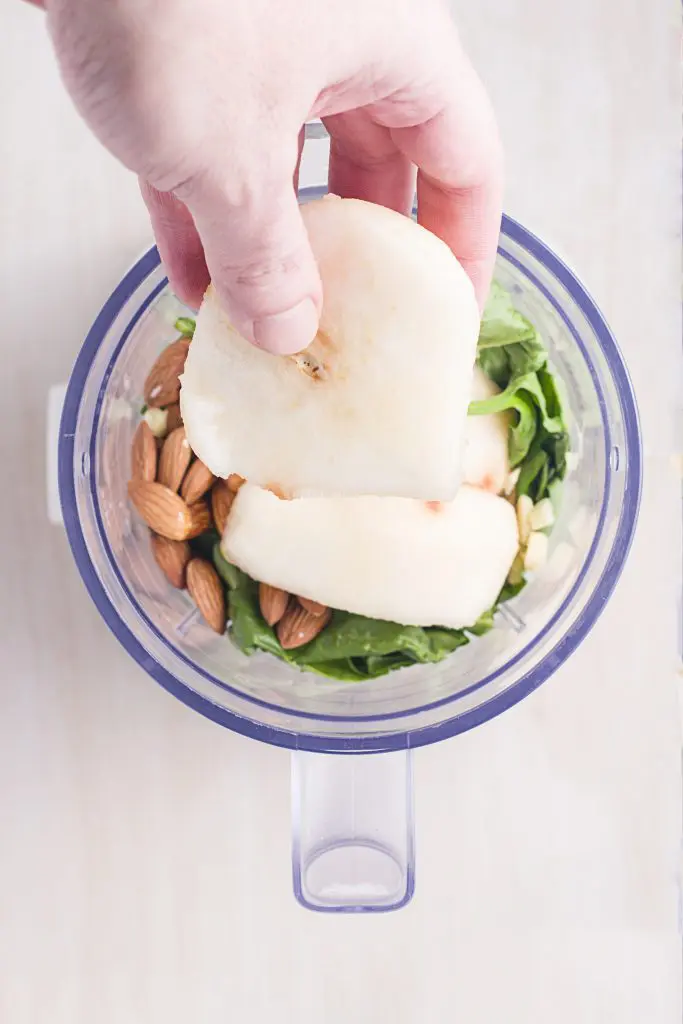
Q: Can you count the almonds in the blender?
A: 14